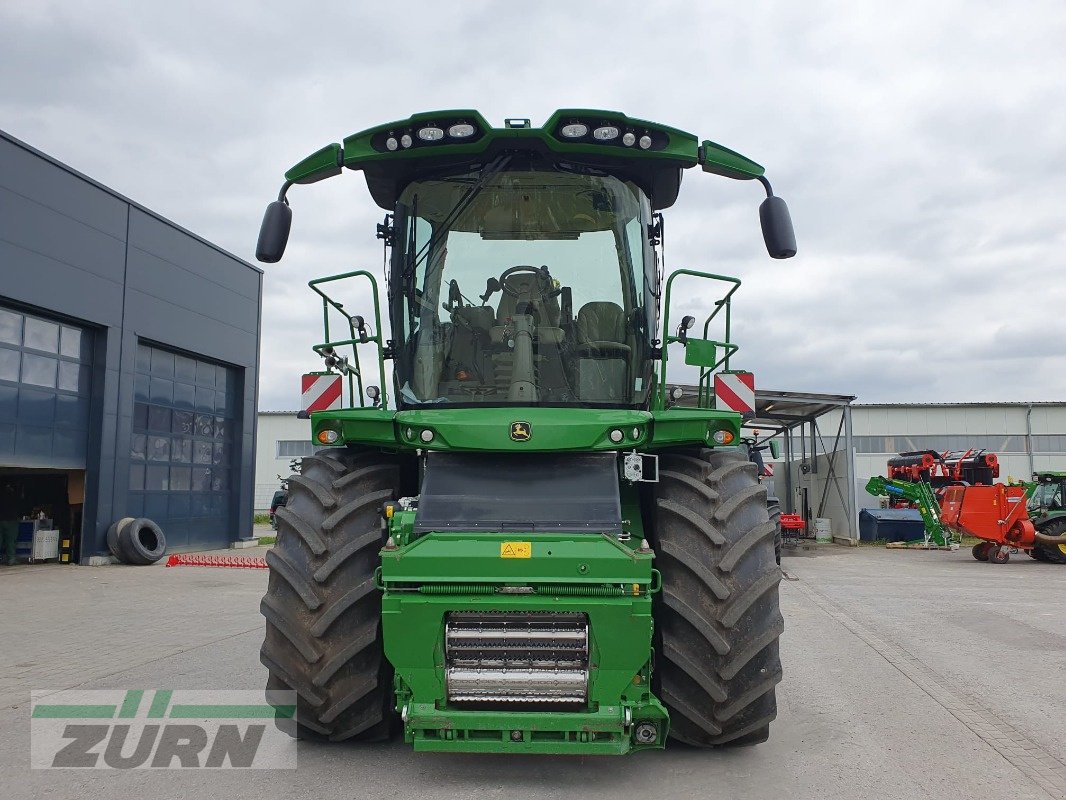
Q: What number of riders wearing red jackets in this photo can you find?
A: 0